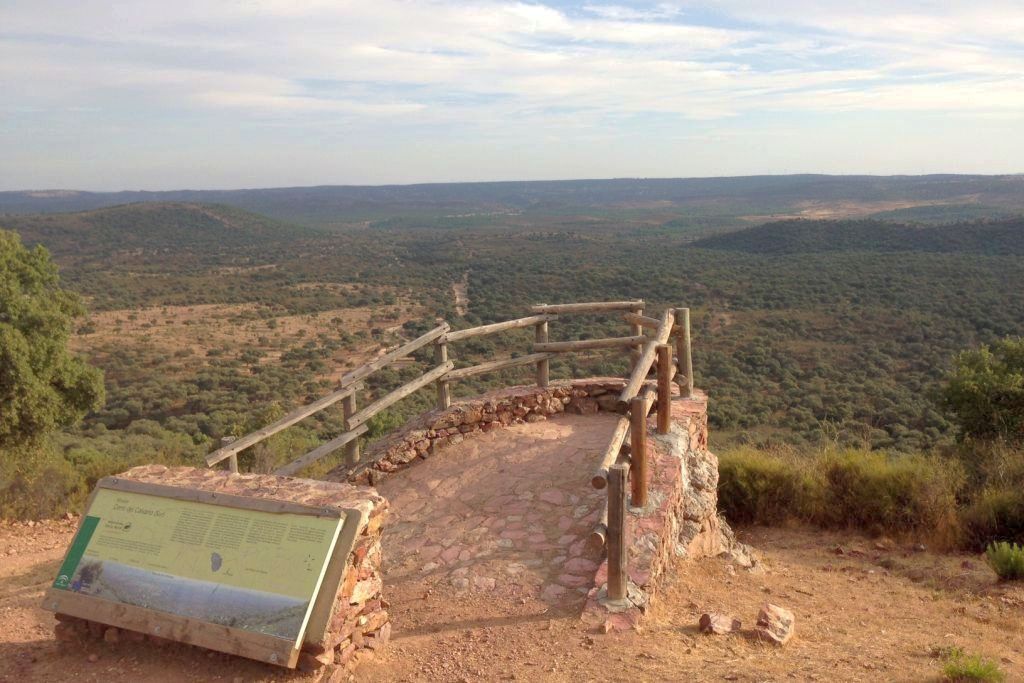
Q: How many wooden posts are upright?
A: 9